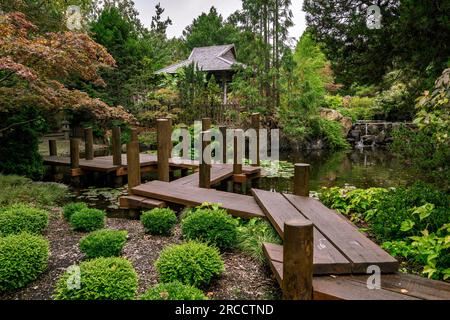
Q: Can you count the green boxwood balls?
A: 10